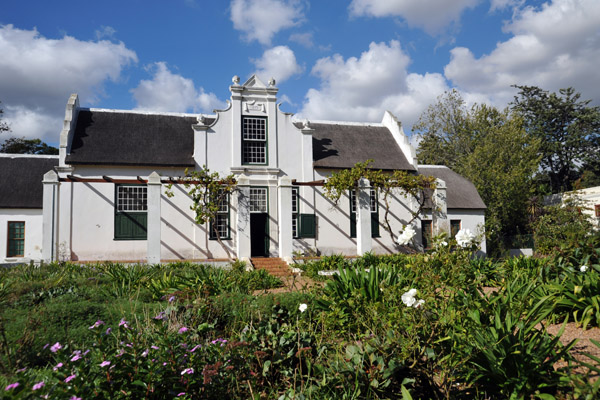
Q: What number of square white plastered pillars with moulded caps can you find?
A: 6